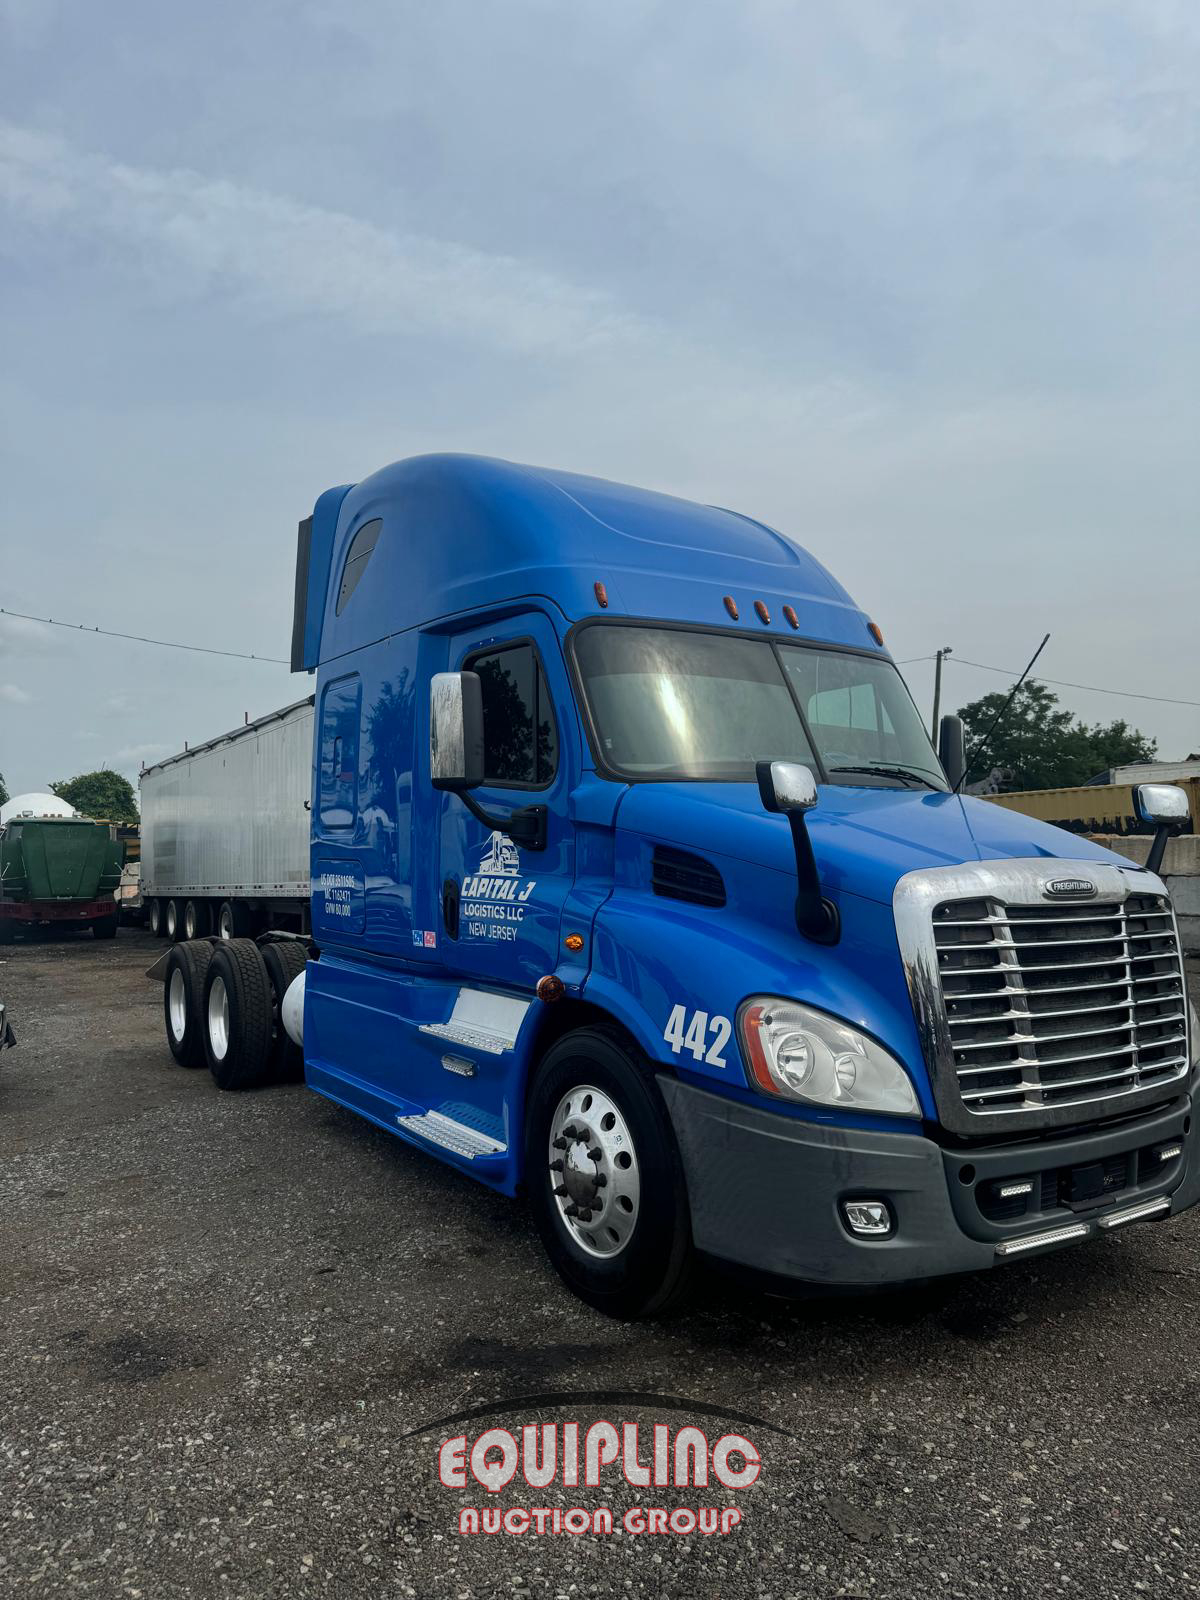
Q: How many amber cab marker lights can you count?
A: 5